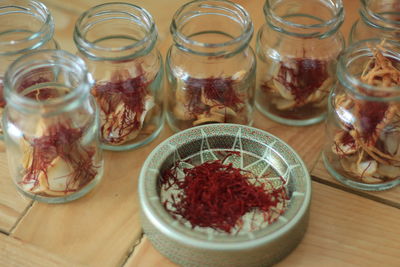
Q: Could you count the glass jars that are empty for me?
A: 0